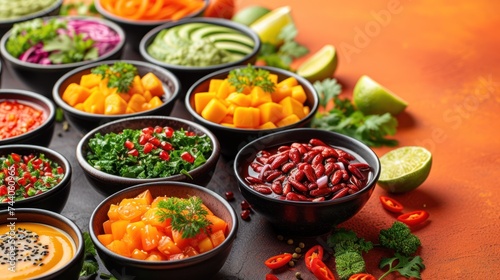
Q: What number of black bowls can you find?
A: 12